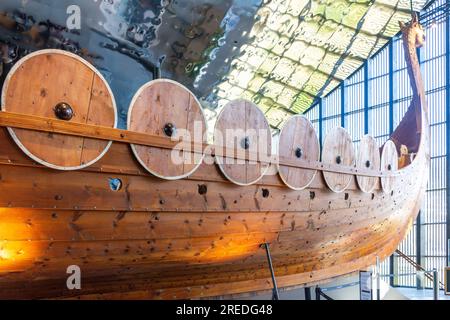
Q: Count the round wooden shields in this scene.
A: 7